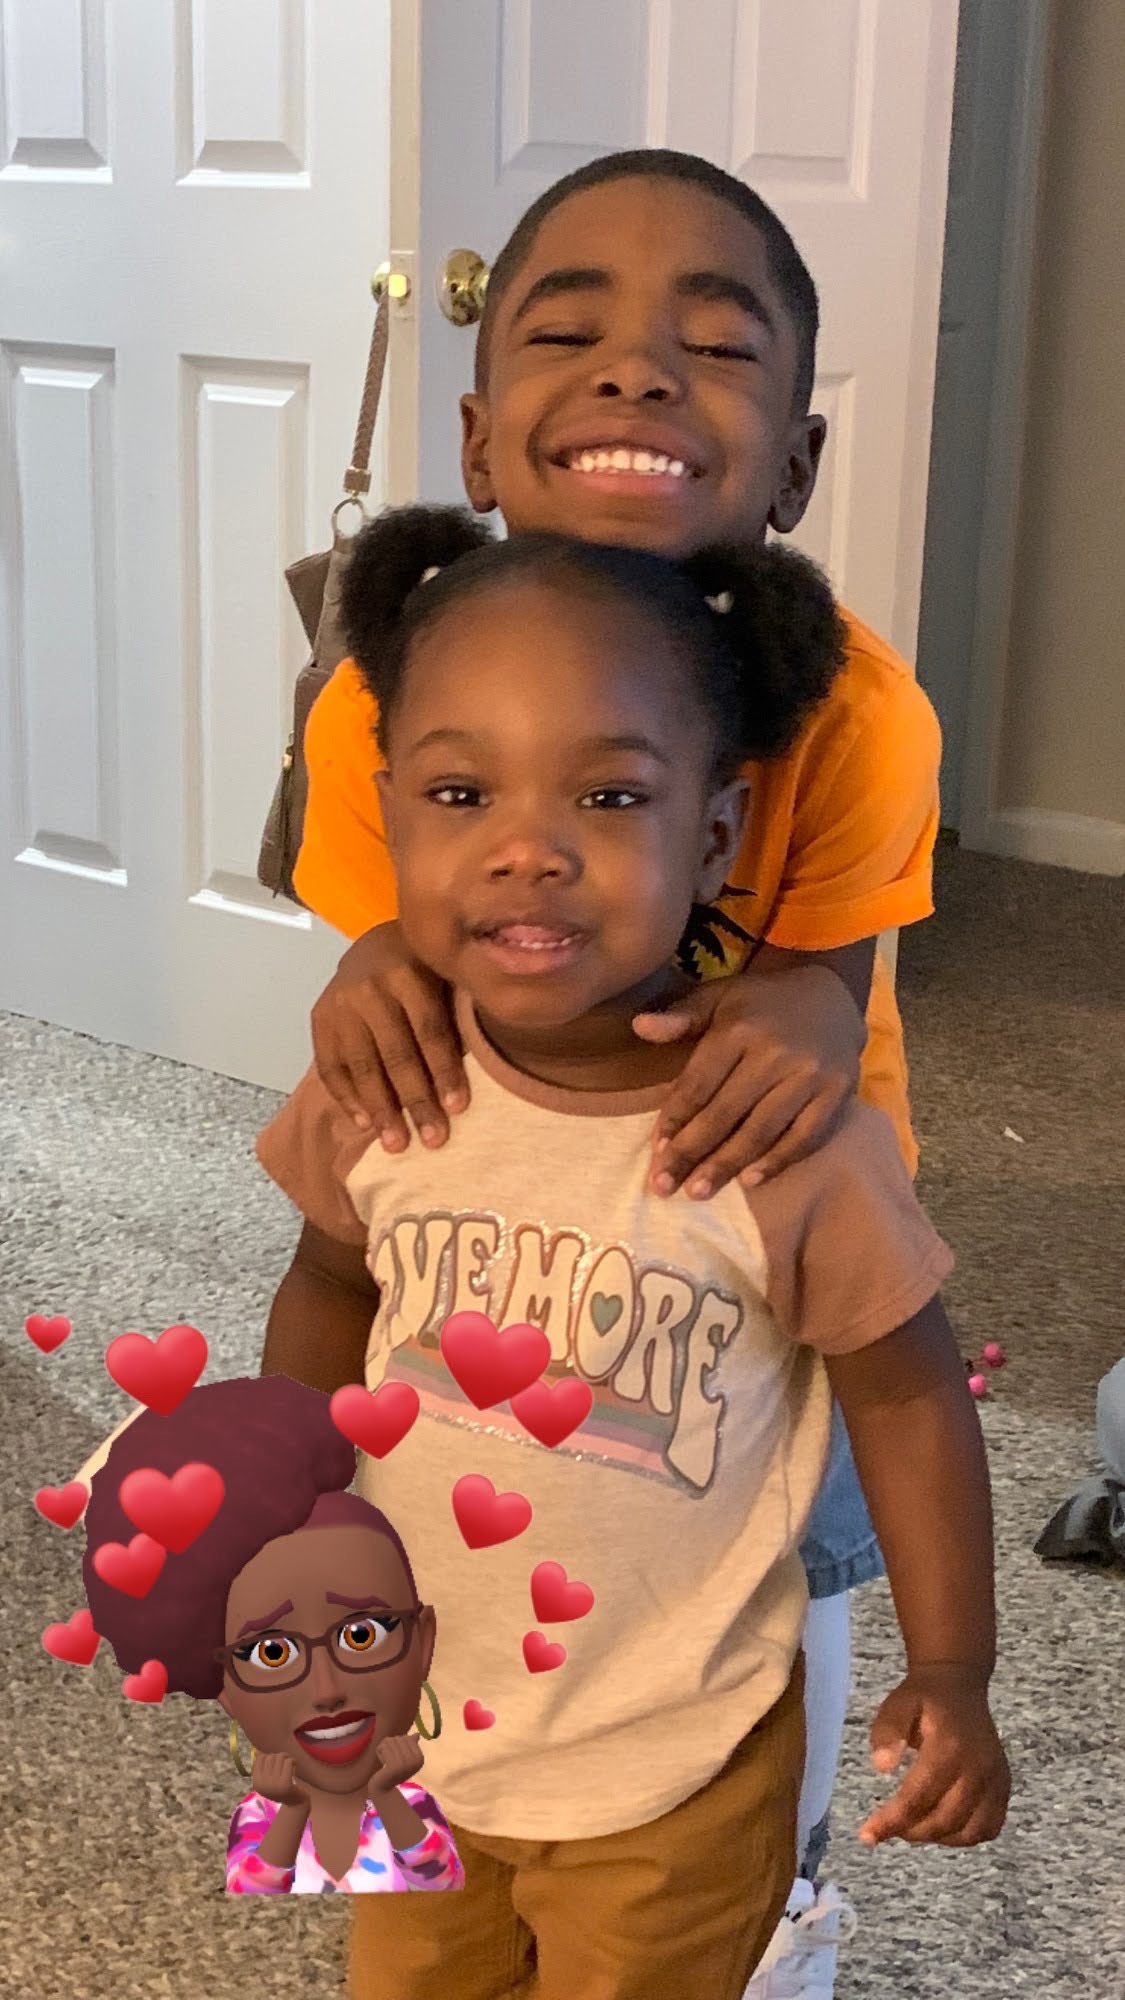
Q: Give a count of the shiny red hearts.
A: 14